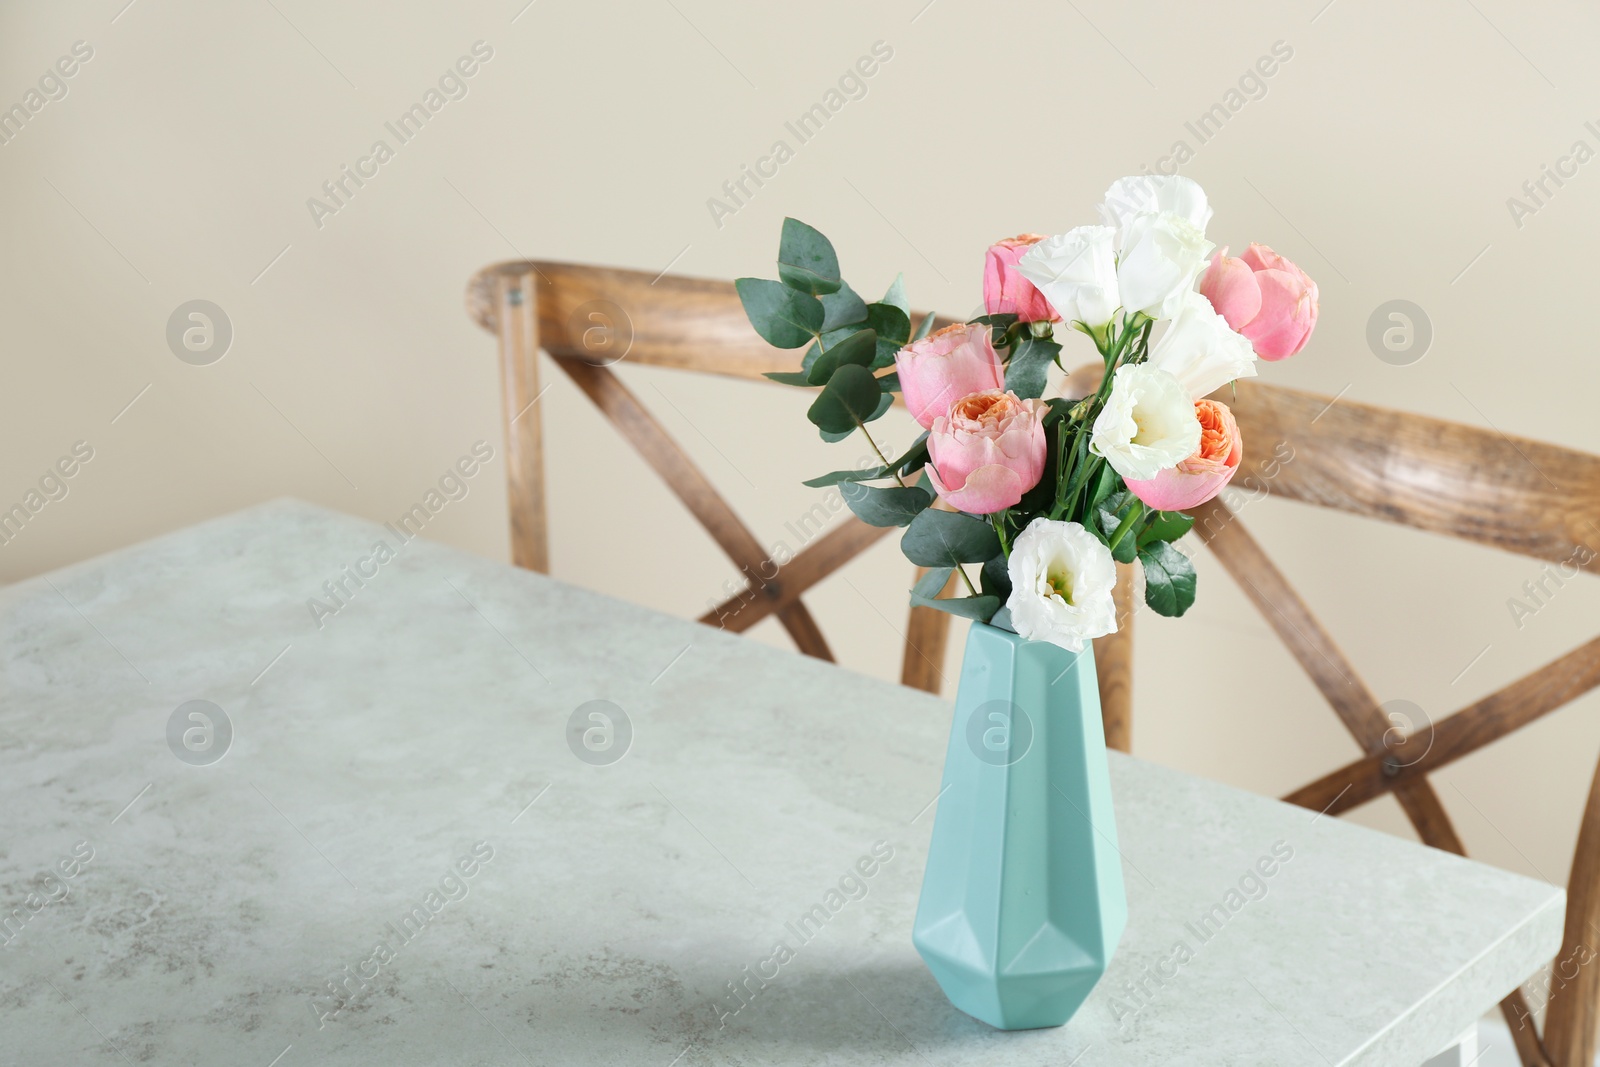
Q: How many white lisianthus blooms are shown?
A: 6